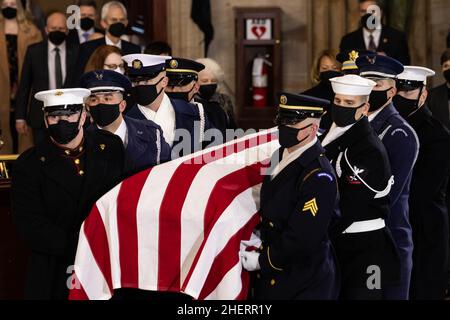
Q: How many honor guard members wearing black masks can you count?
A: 8